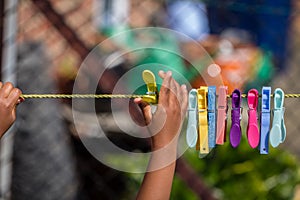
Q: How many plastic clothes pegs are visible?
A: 9